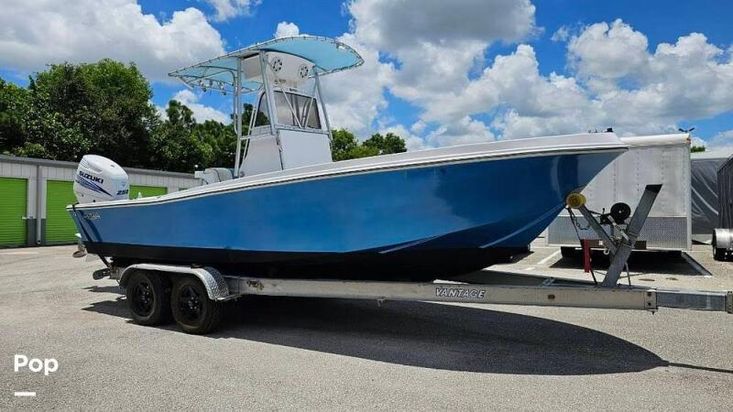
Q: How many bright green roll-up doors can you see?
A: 3